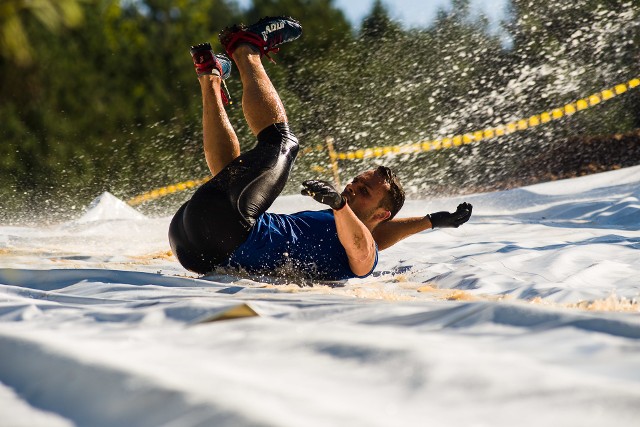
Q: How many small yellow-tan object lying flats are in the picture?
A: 1